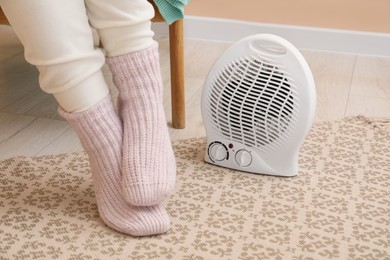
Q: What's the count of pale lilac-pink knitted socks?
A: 2